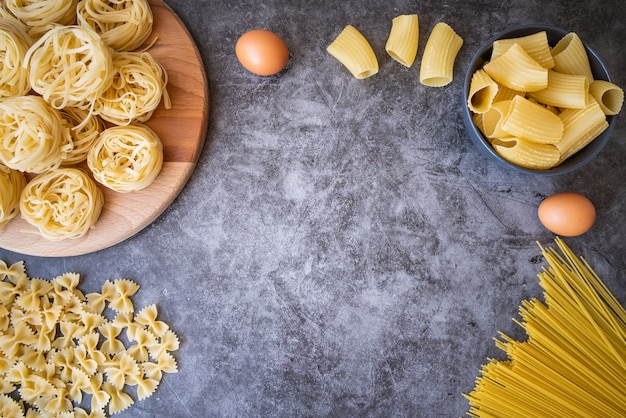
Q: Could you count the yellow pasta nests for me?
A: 10